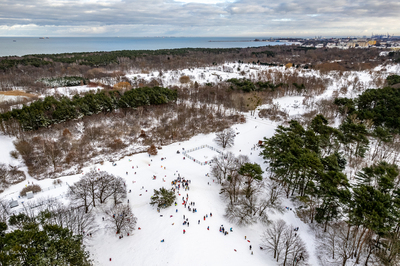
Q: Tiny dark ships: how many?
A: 3